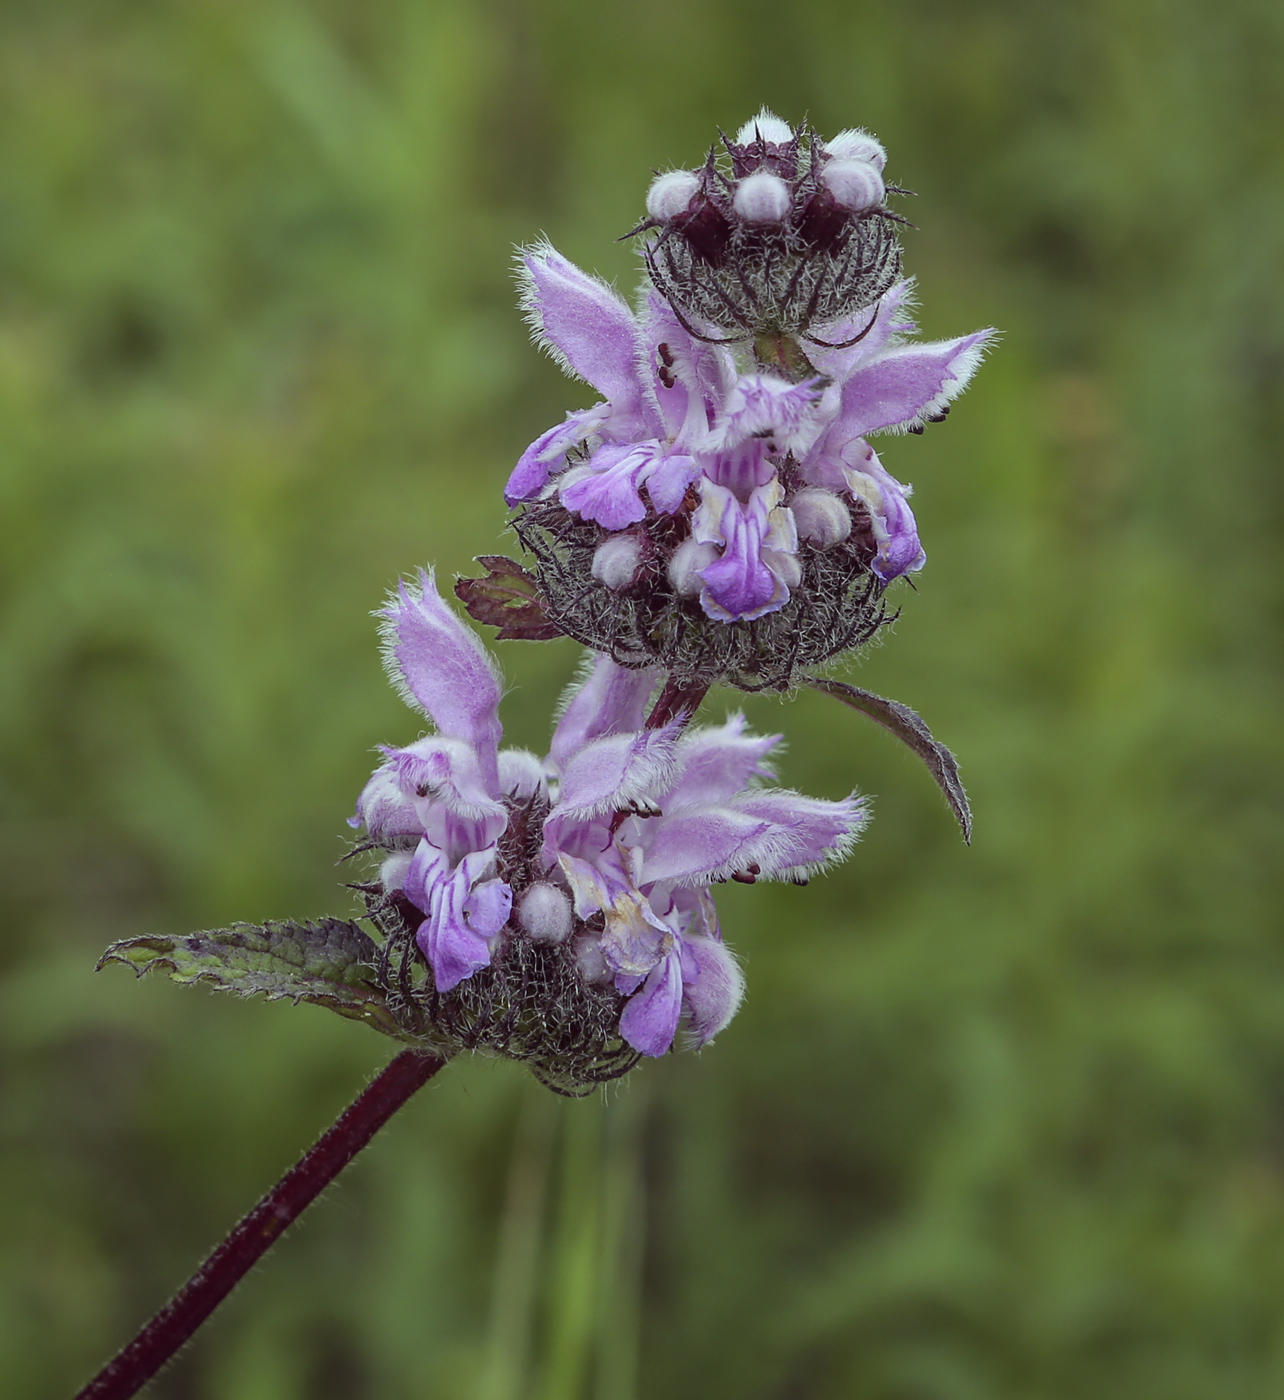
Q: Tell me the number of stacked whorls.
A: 3